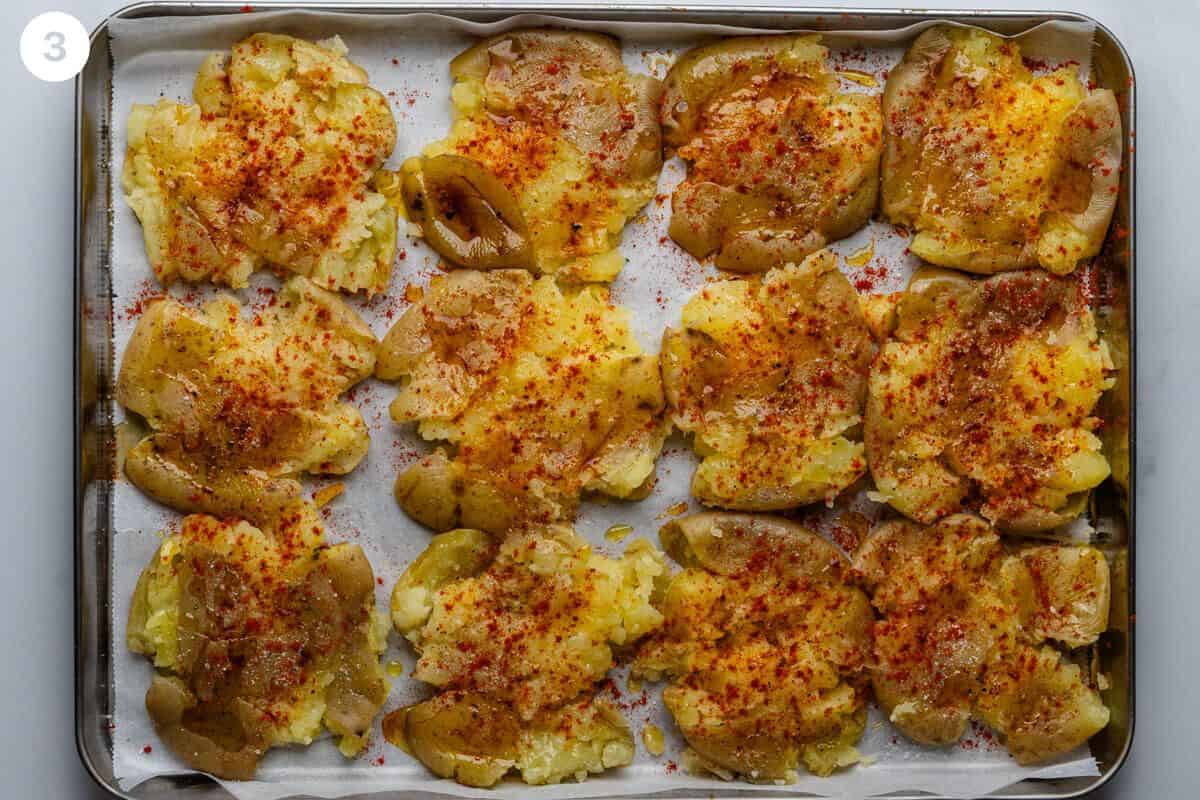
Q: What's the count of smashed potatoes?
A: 12